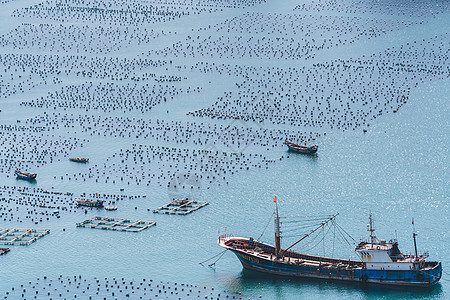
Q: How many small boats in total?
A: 4